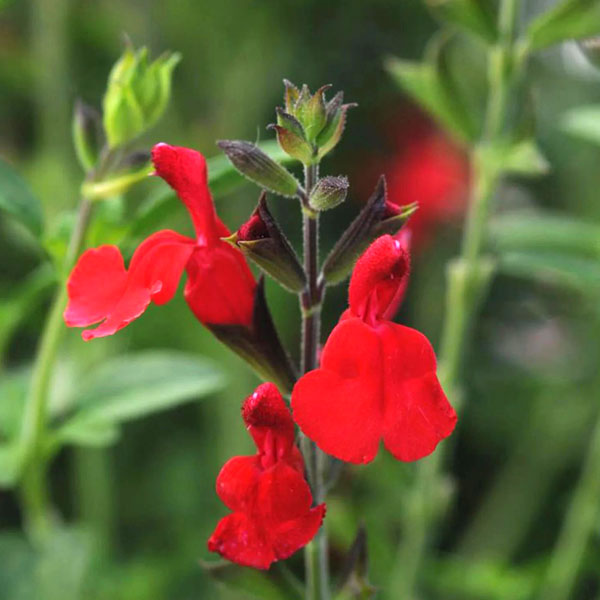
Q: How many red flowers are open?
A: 3